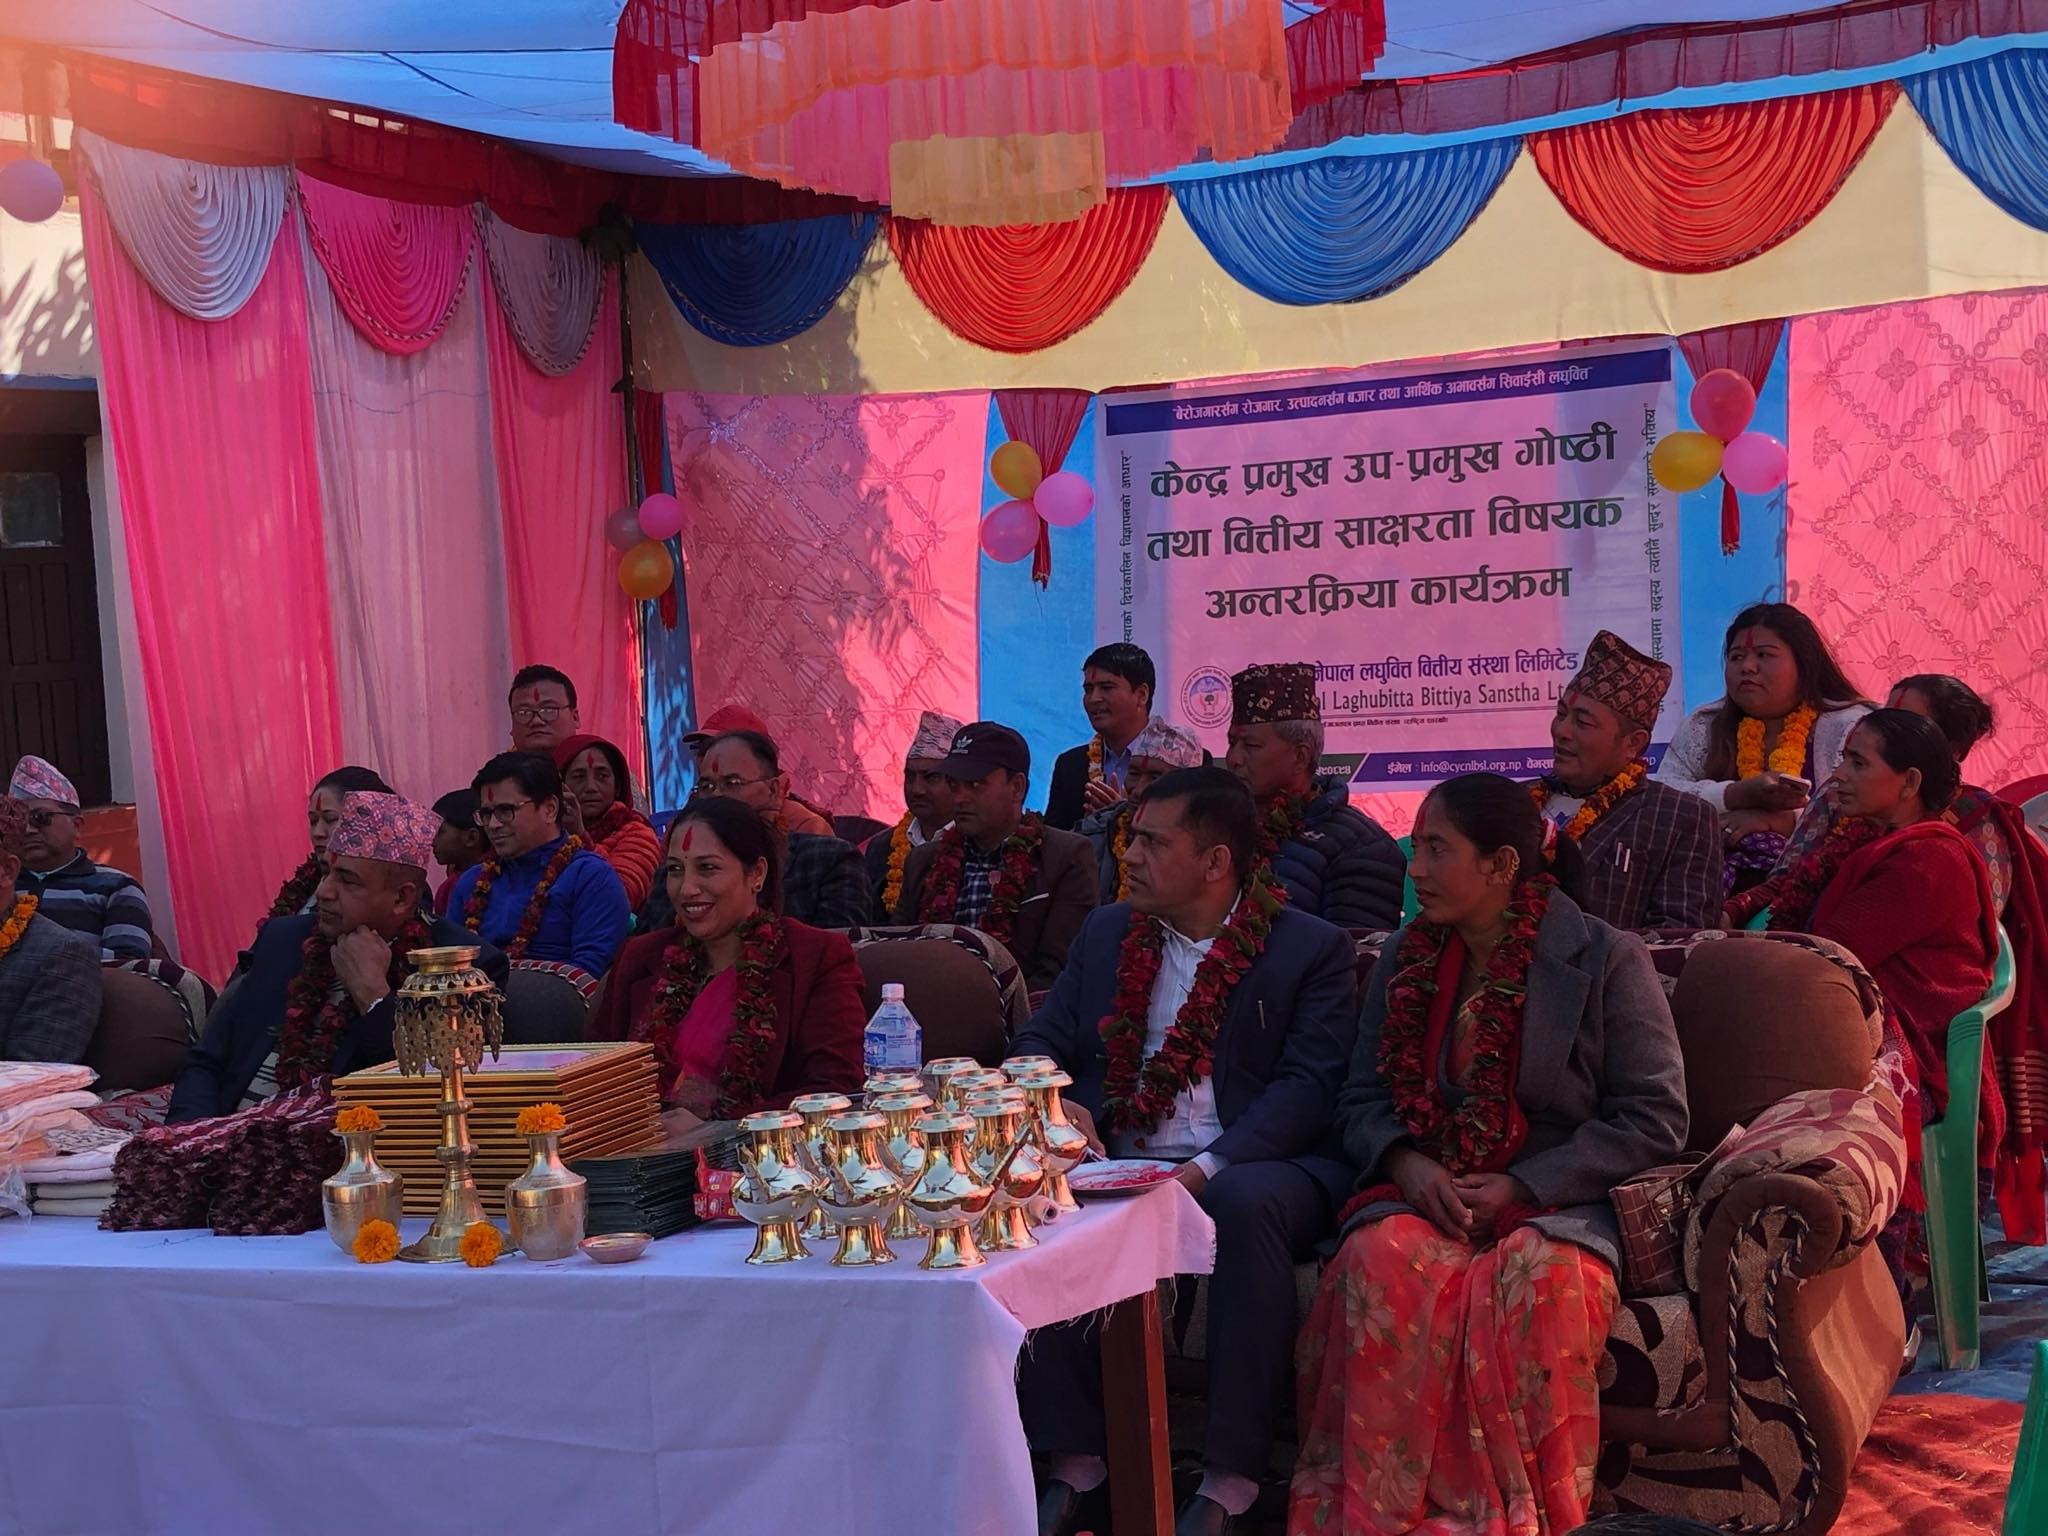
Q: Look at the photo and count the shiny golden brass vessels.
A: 12